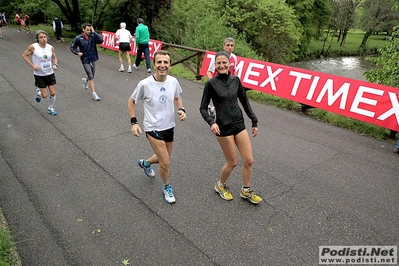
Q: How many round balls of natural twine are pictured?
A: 0